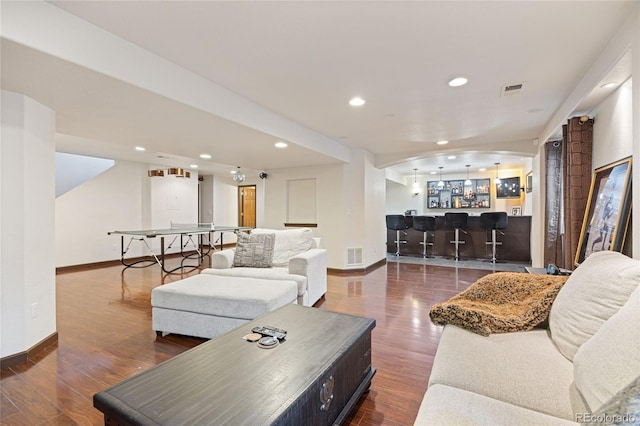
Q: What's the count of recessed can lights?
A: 12